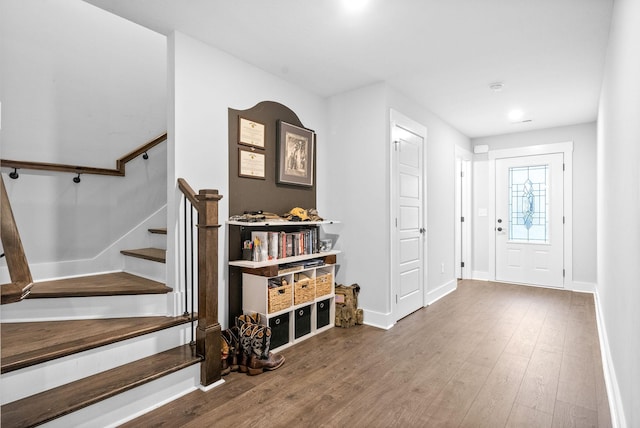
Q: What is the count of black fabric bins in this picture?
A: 3